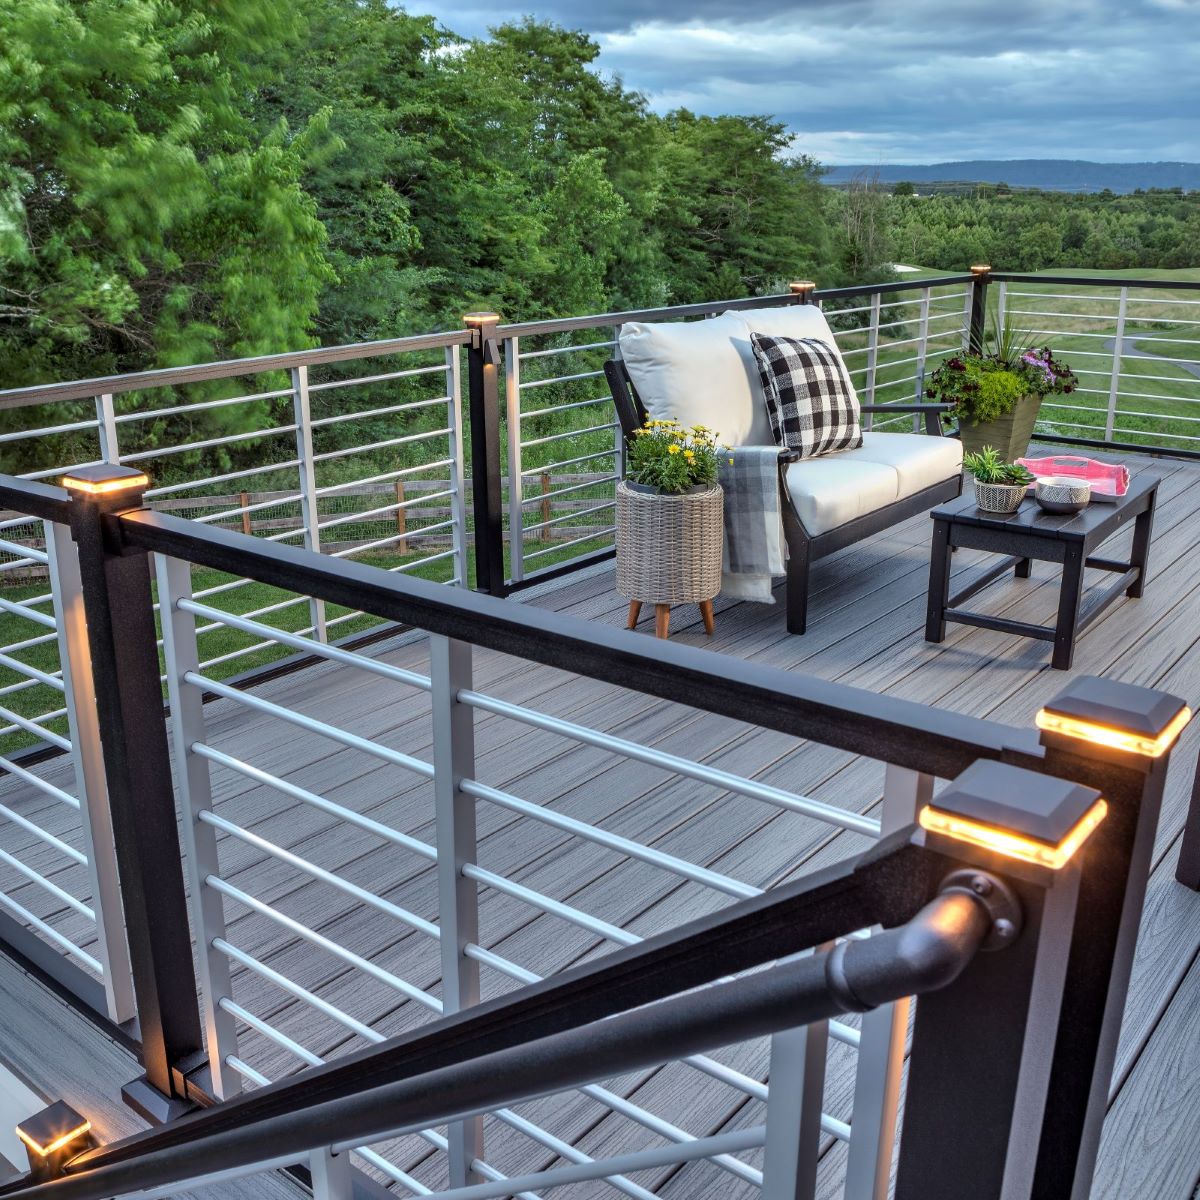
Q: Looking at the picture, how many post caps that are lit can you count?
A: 7